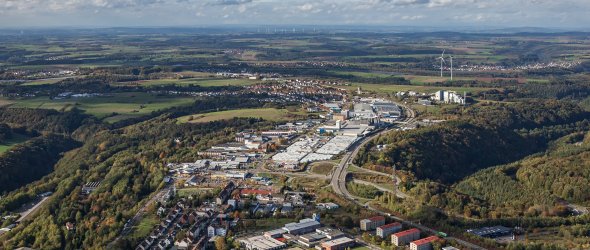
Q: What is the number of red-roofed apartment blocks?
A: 4